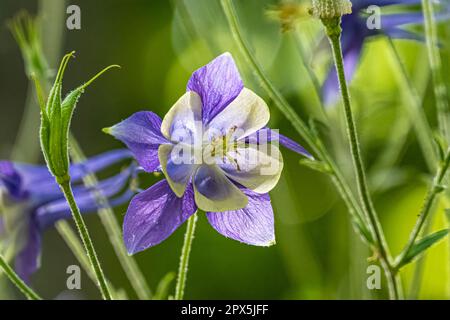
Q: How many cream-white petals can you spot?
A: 5